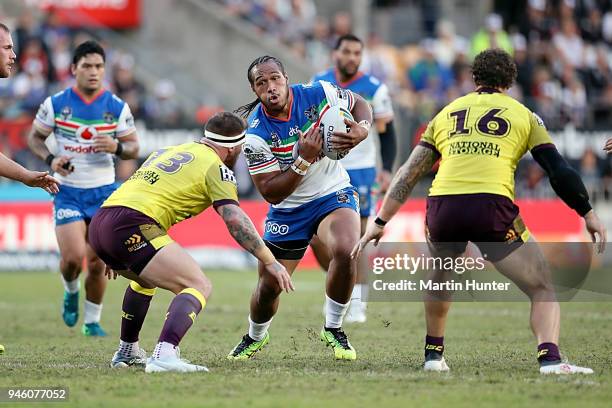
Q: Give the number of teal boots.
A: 2